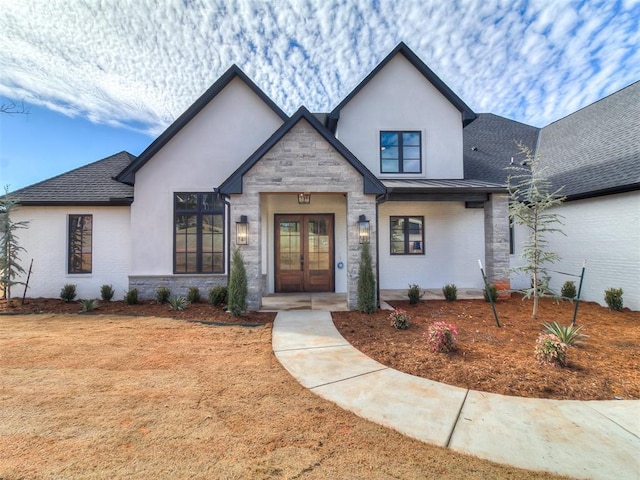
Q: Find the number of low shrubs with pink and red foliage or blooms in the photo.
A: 3